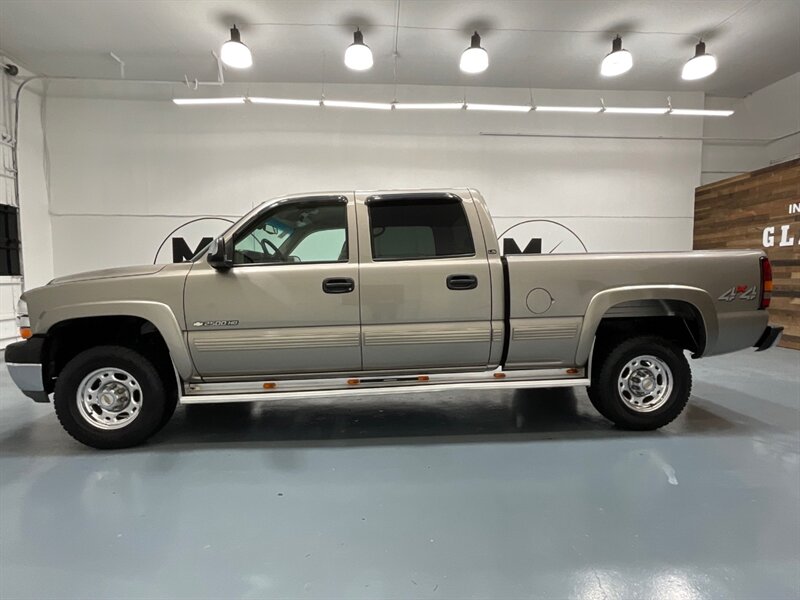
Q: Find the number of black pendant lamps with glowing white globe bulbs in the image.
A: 5